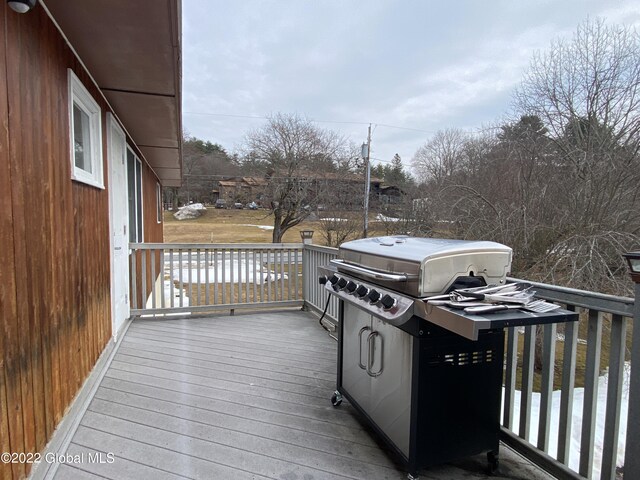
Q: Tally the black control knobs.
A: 7